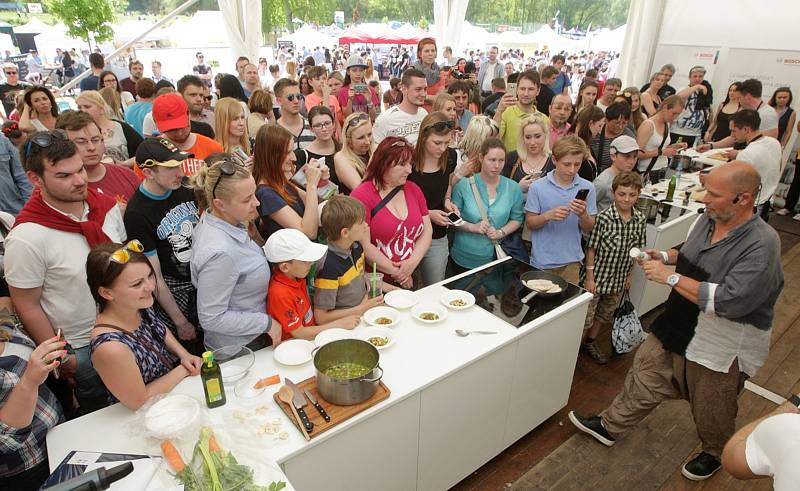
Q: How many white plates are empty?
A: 3